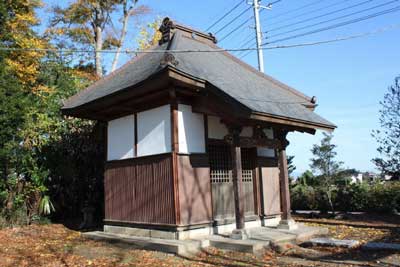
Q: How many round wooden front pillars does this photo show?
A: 2